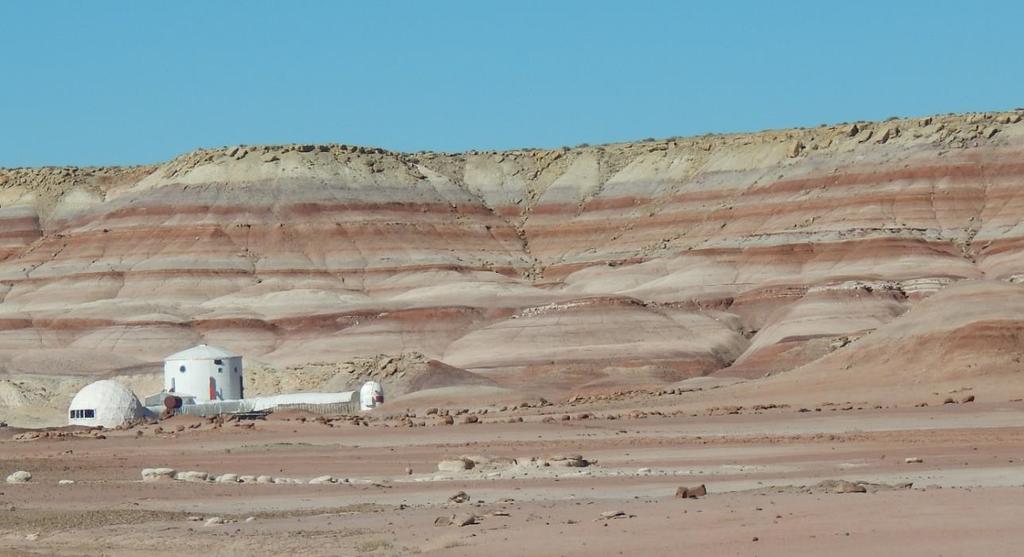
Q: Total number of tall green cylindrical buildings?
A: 0